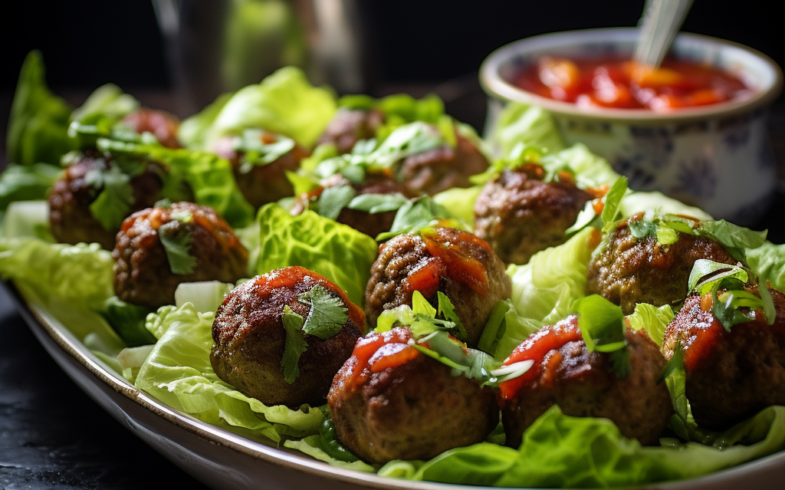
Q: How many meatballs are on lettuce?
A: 14